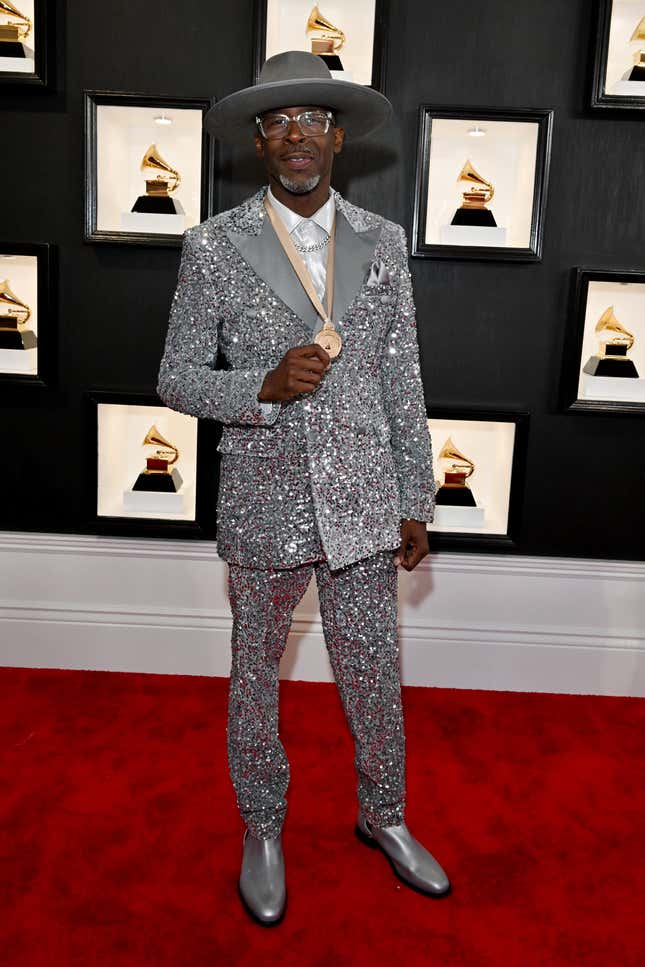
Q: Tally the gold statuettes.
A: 9